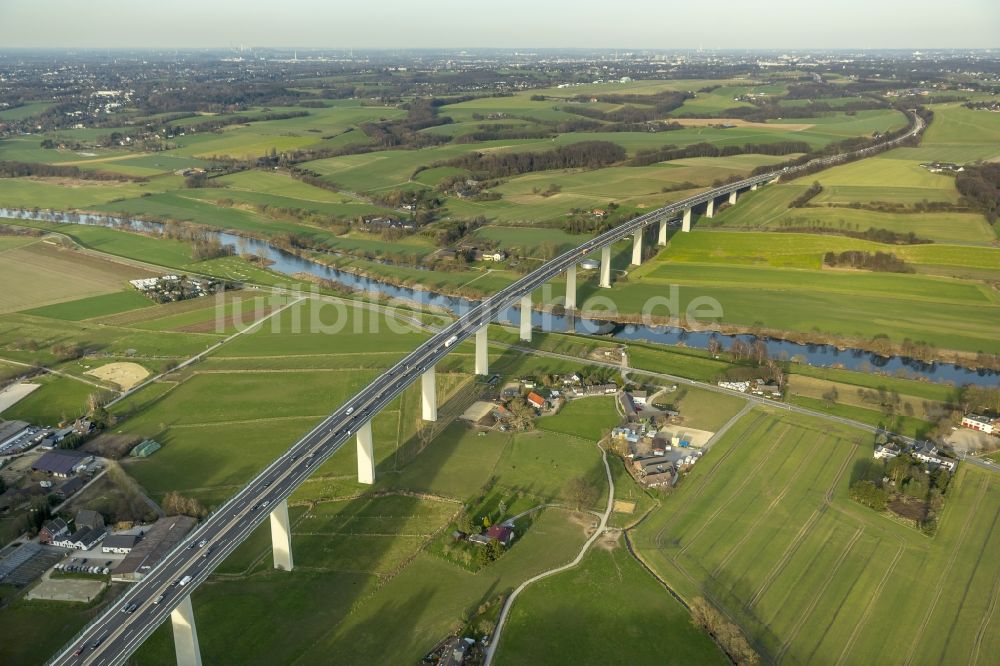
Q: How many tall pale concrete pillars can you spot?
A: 14